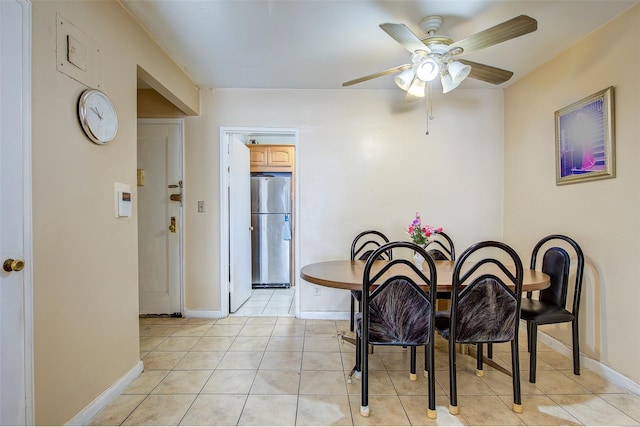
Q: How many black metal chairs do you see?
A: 5